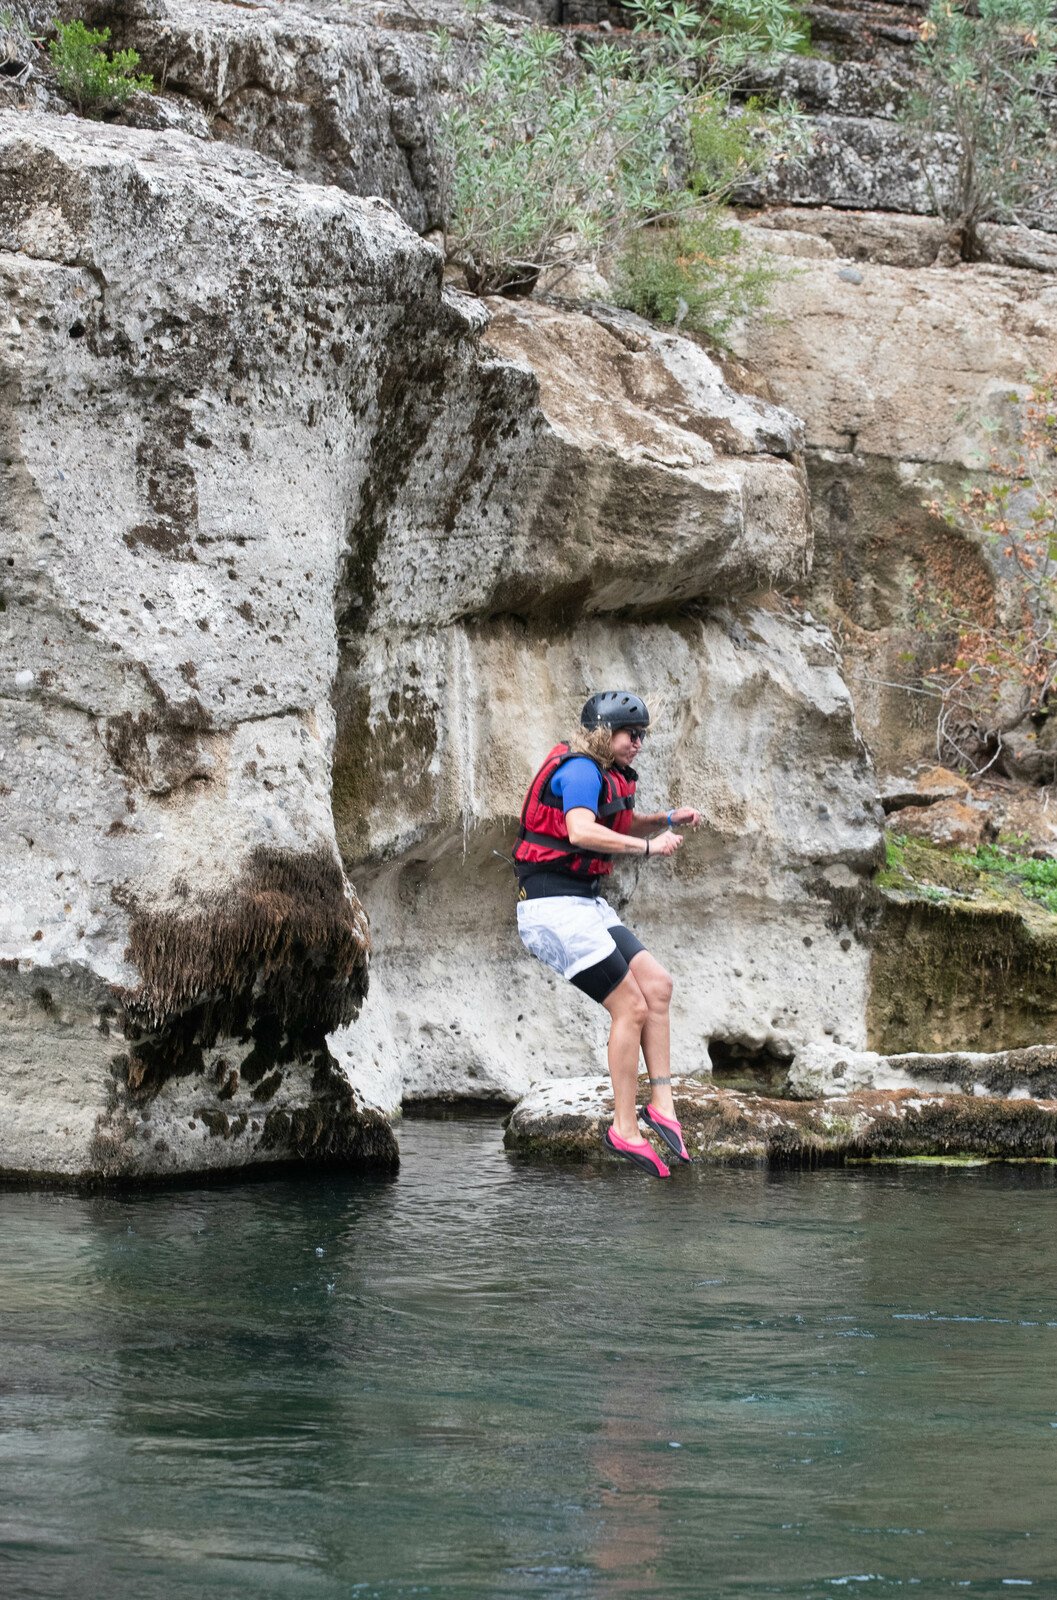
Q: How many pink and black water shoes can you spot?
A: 2